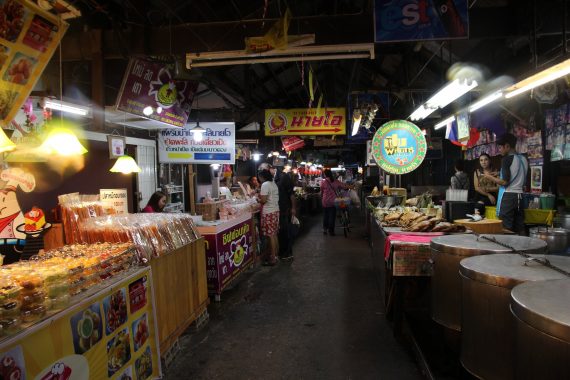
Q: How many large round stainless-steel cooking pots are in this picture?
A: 3